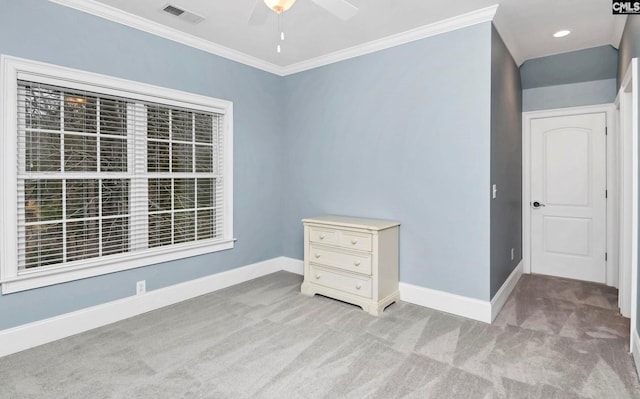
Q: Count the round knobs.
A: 6